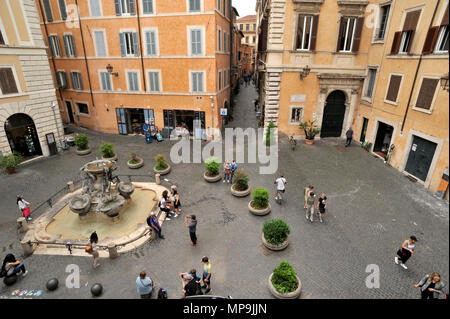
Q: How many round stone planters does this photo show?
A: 9